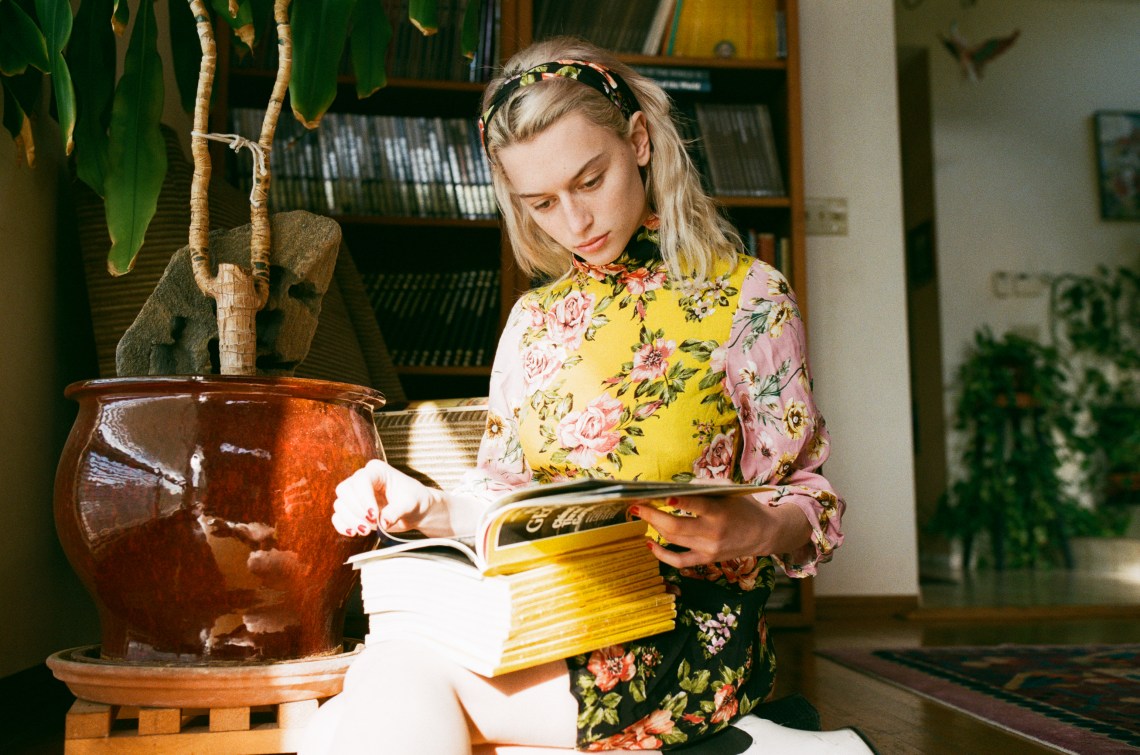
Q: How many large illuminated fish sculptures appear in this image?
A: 0